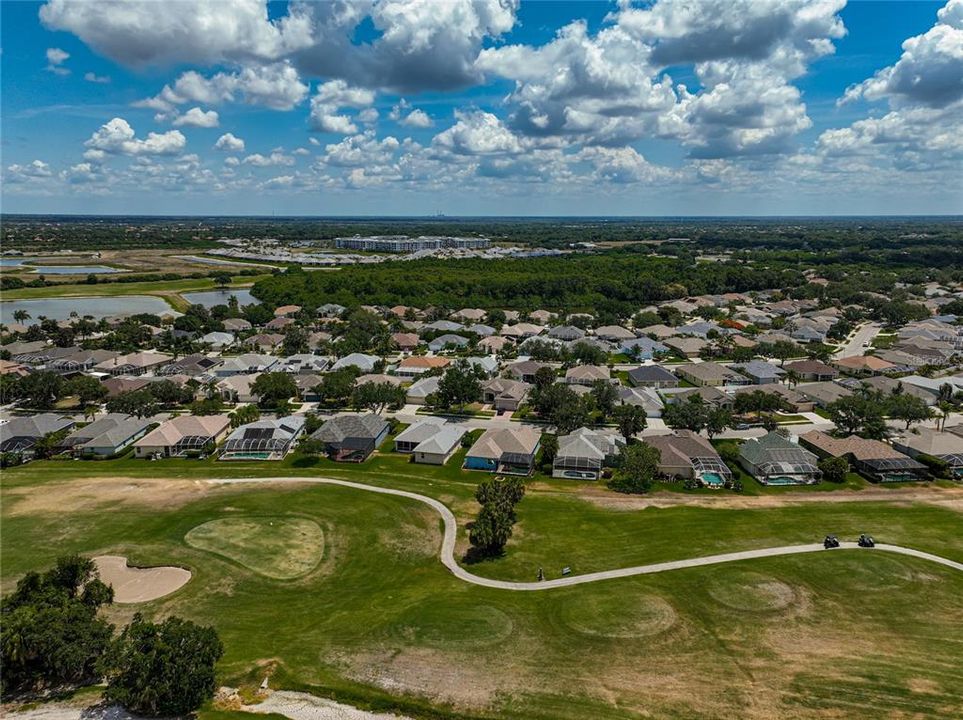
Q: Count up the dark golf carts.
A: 2